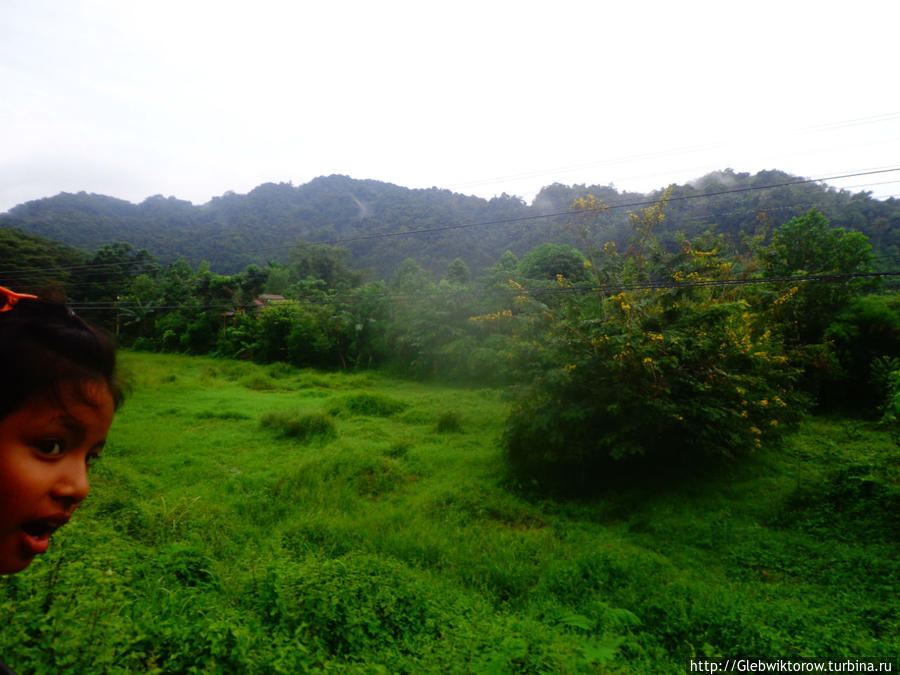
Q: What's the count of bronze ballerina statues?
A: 0